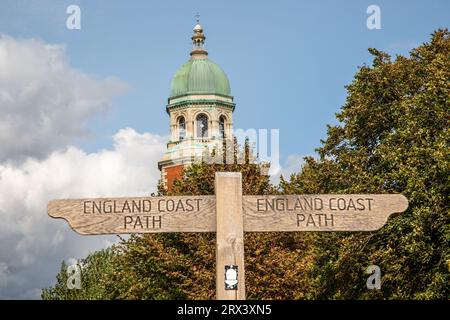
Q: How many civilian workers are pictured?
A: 0